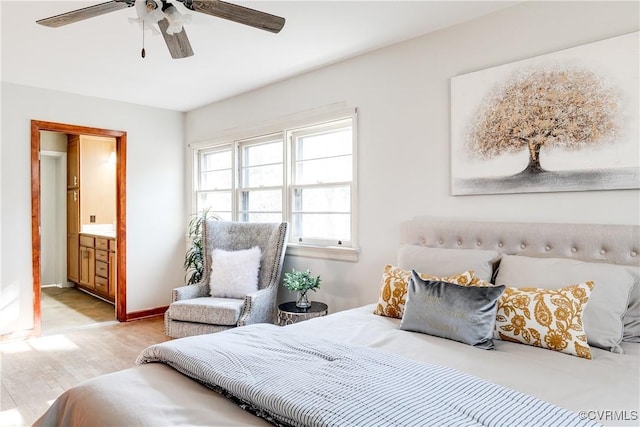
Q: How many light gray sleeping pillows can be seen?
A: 3